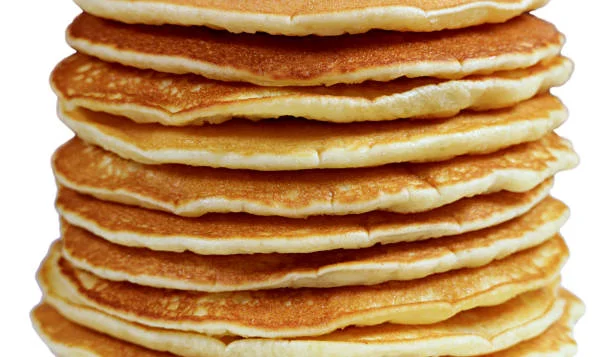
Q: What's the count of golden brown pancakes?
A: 10